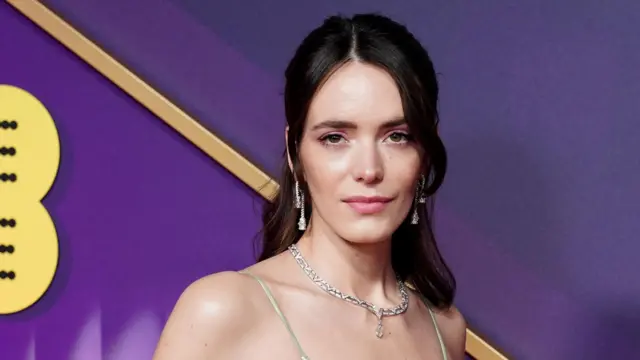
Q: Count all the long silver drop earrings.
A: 2